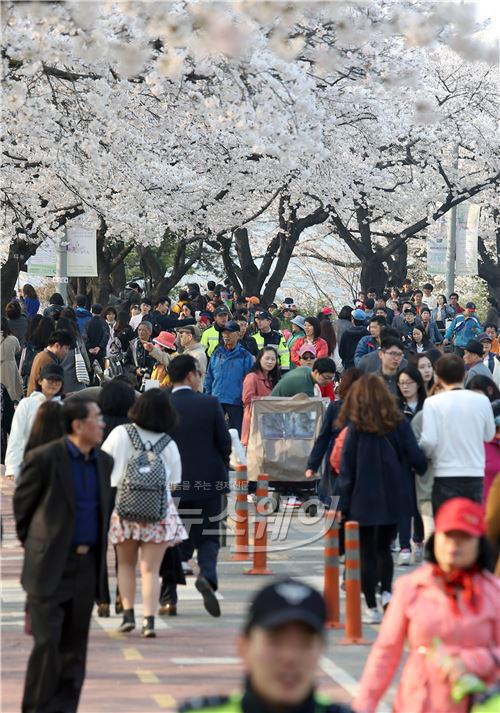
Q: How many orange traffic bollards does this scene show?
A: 4